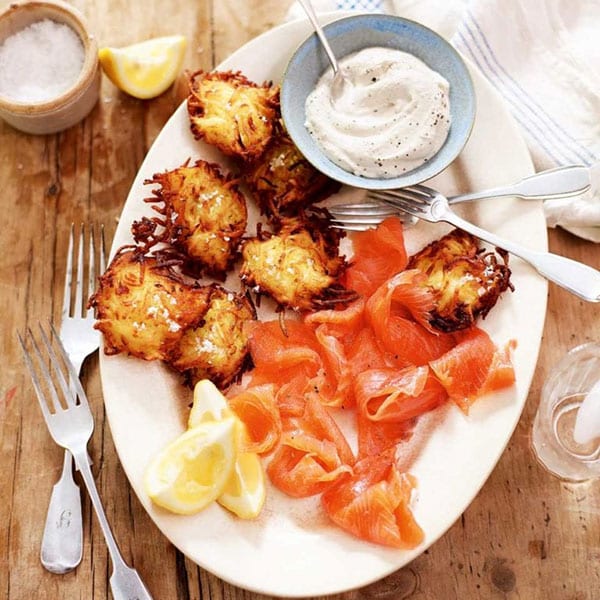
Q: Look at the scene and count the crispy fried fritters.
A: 7